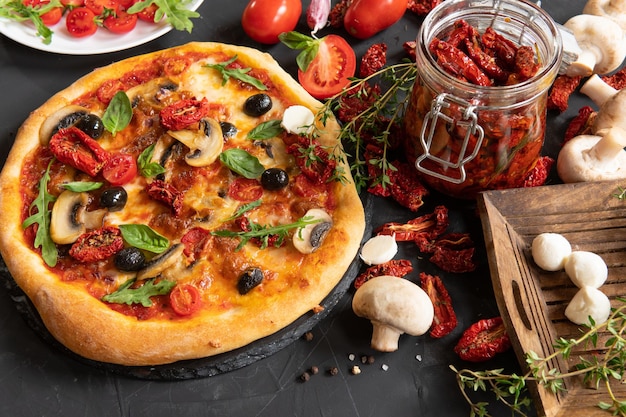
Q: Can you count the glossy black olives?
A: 7